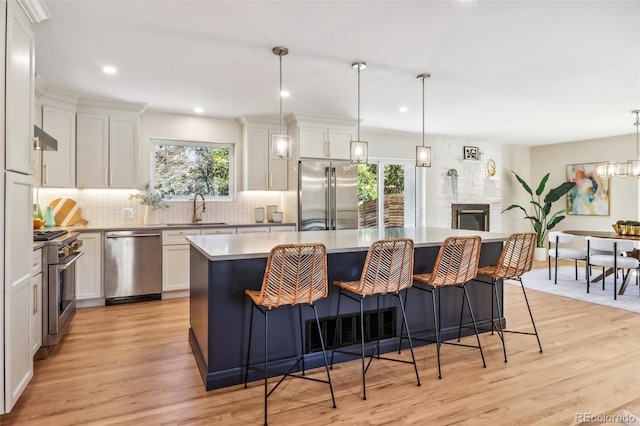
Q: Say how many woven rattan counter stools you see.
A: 4